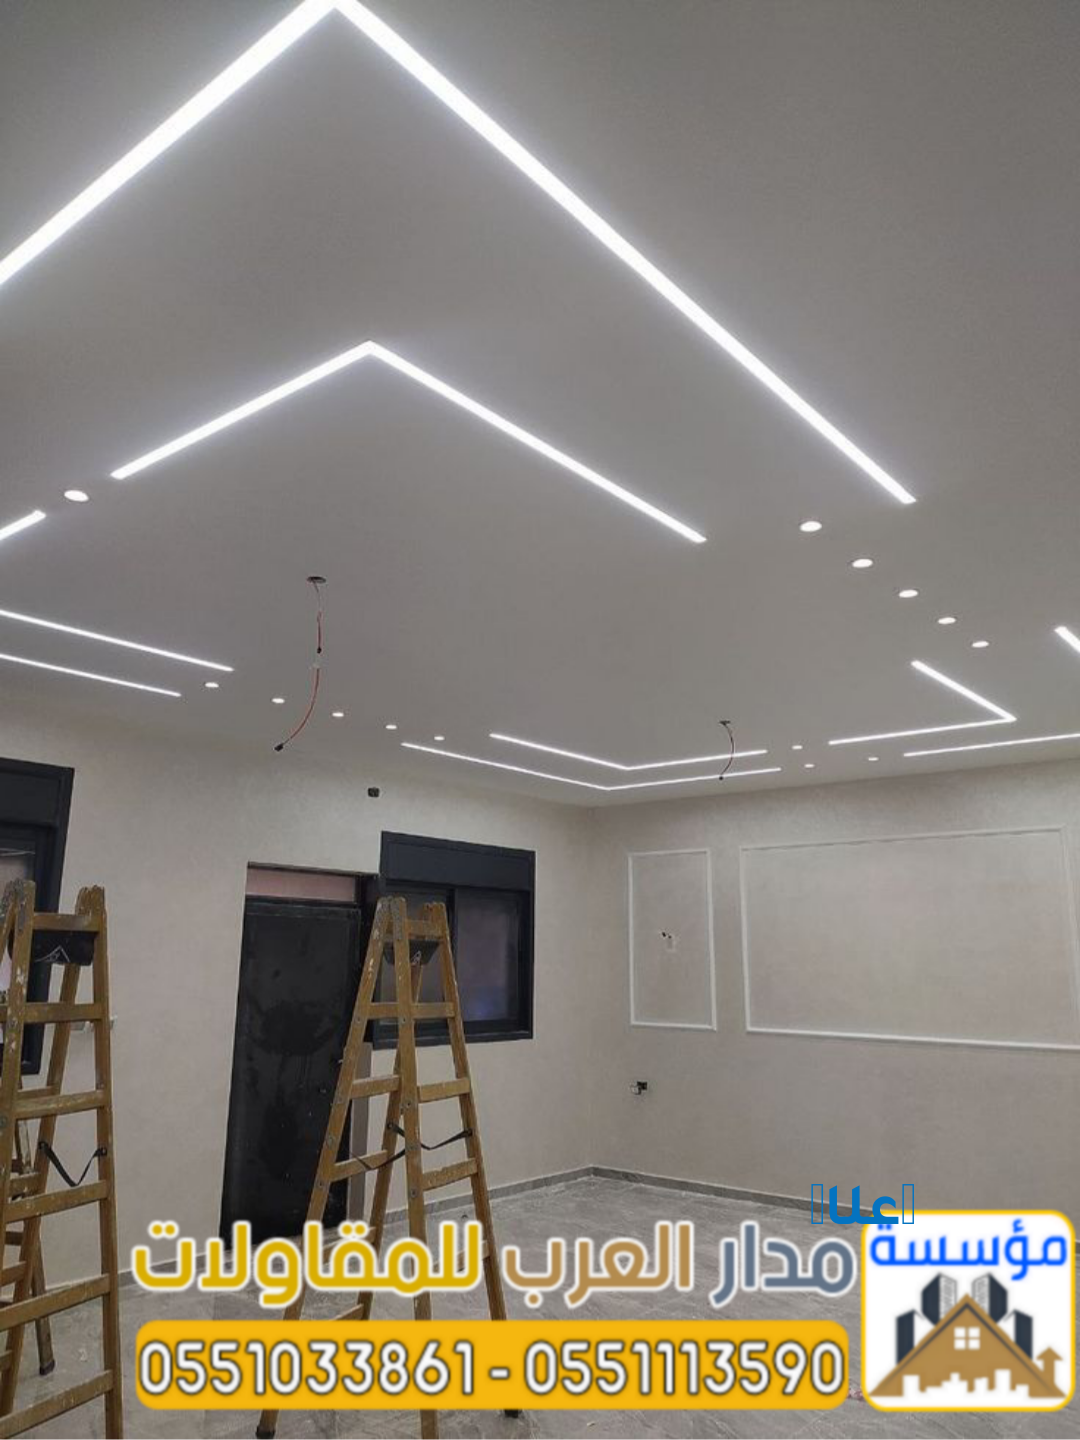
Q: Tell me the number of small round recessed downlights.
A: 14